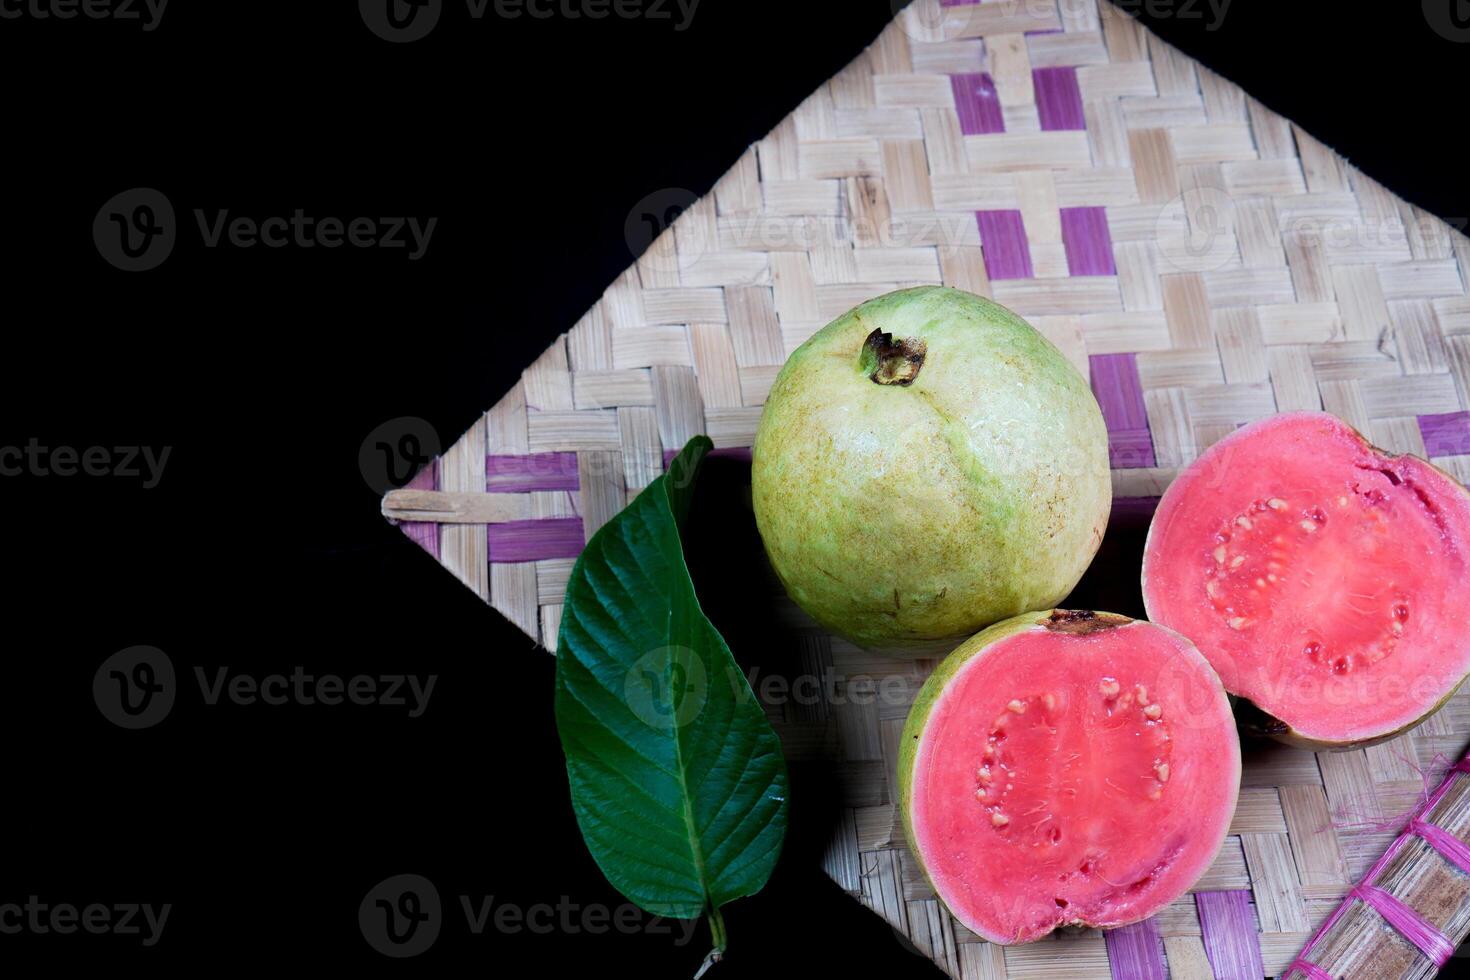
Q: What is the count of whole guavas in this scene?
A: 1